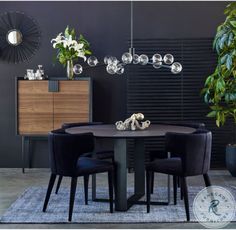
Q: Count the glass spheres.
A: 13